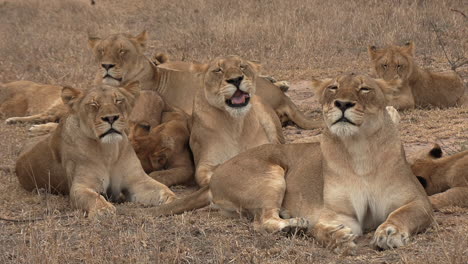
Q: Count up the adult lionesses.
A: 4